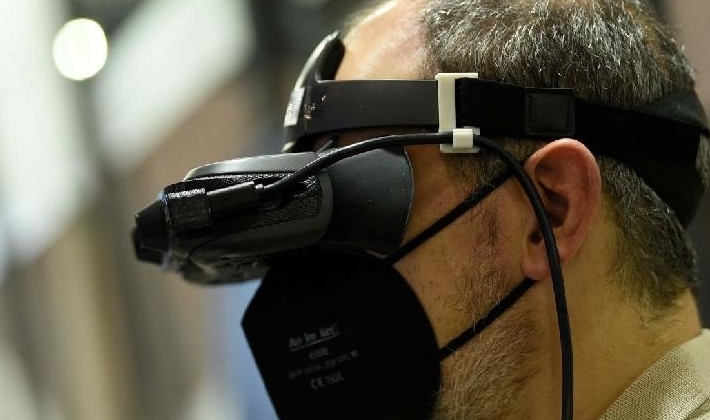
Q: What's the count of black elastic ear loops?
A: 1